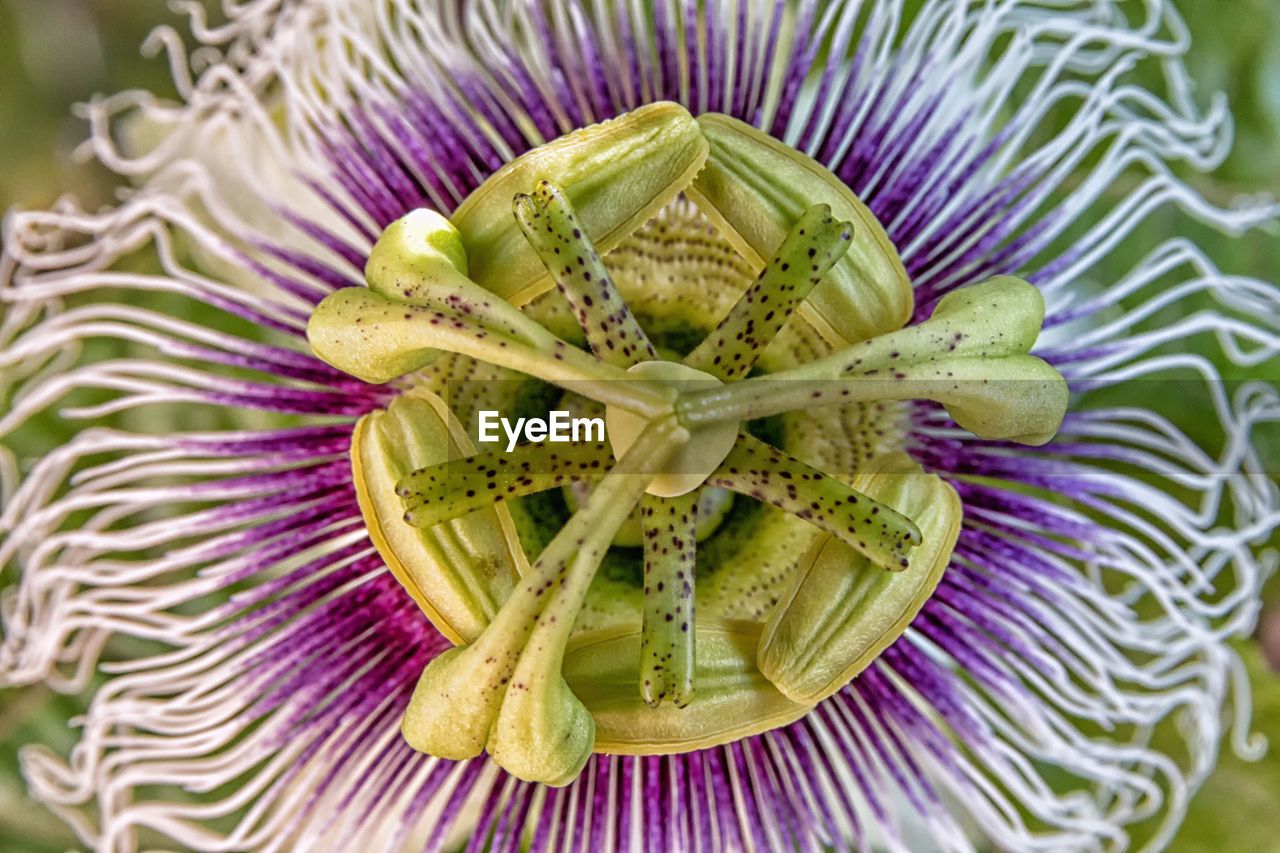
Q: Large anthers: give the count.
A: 5